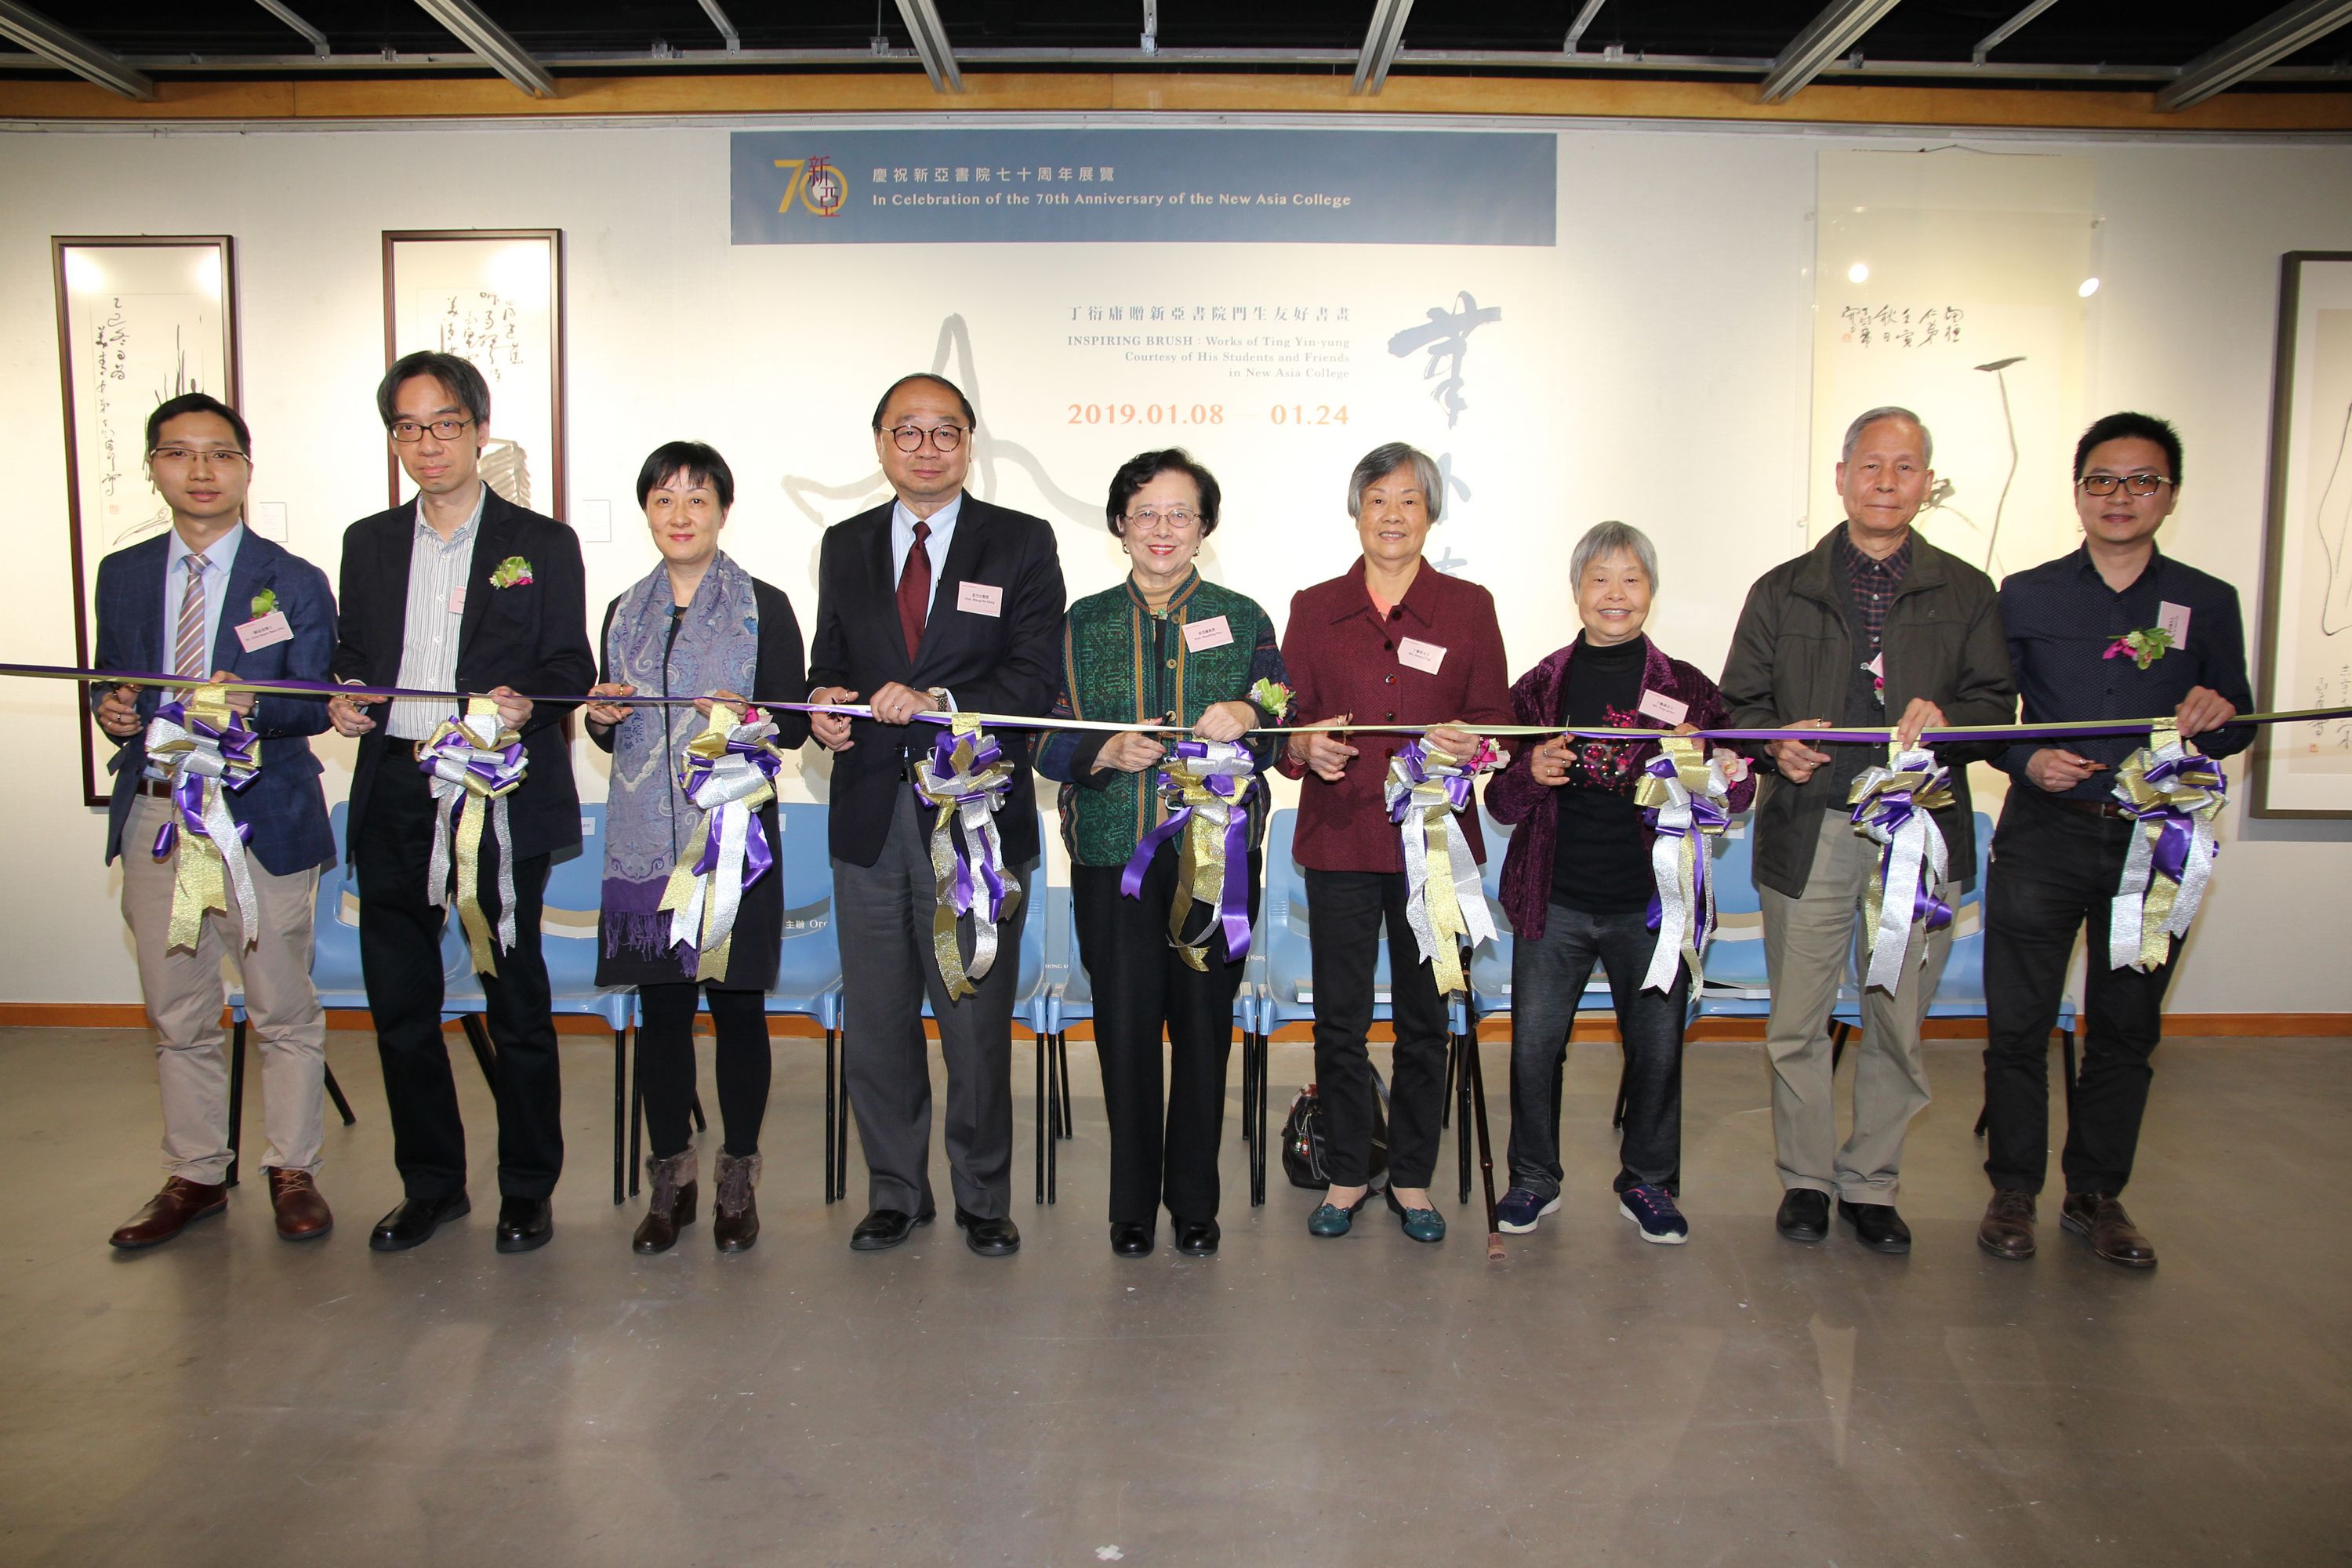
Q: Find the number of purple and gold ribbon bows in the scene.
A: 9